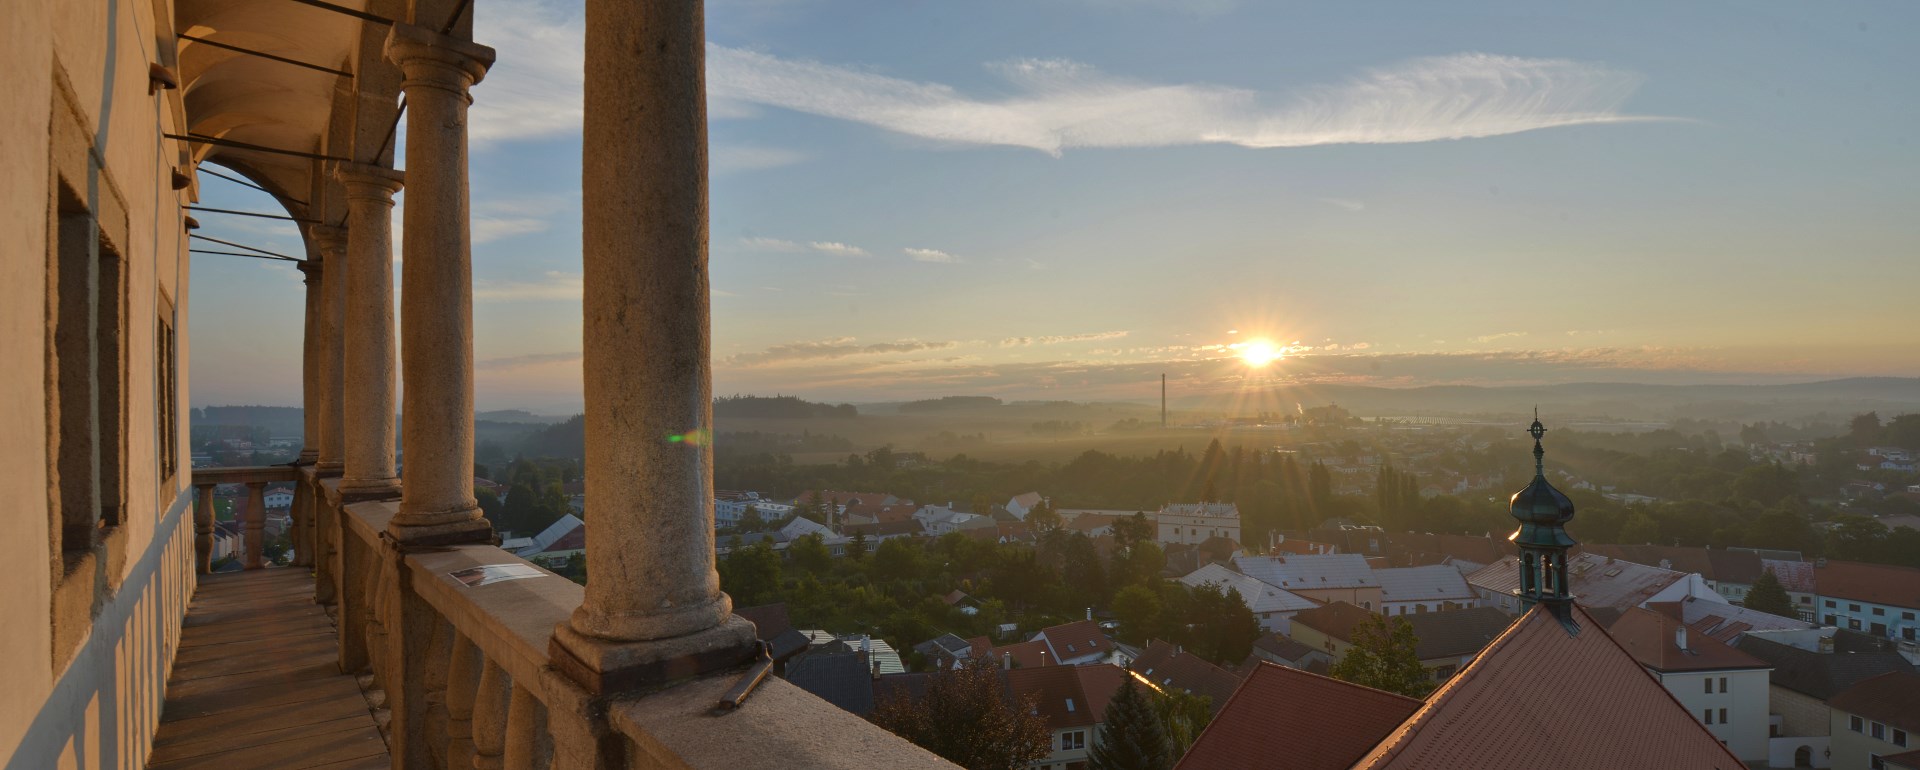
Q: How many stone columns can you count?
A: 5